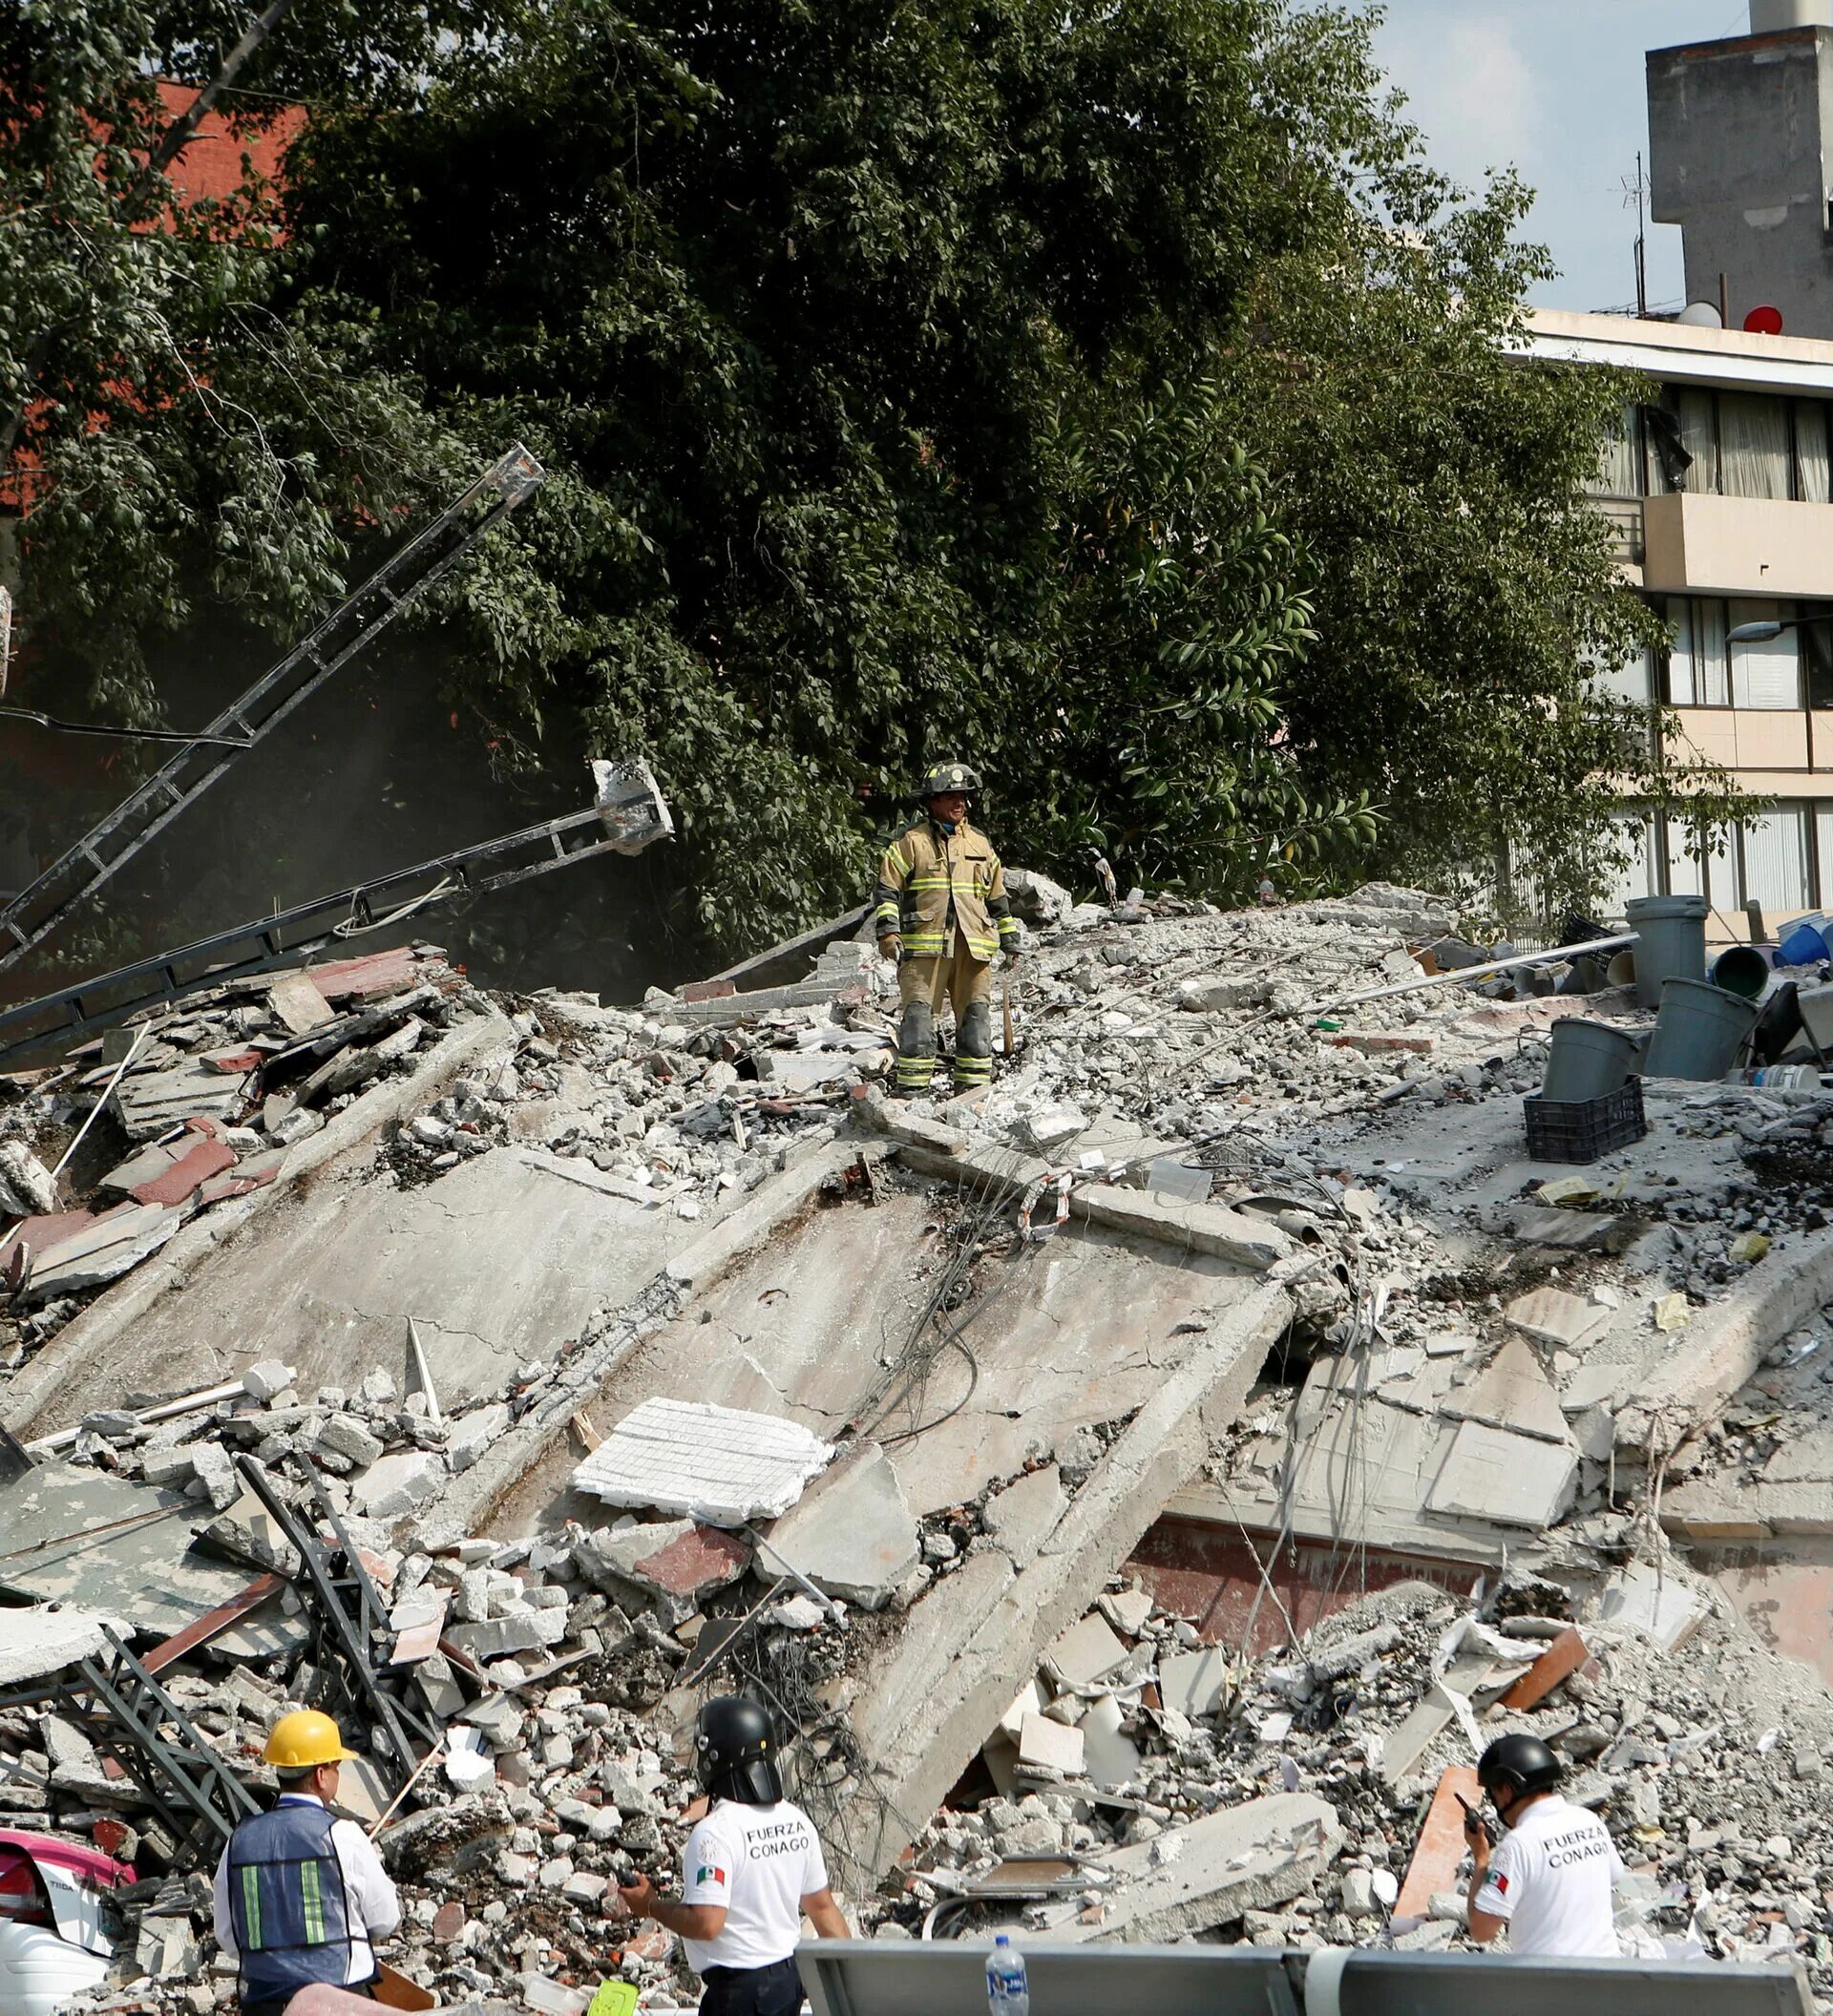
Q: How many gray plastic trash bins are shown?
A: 3